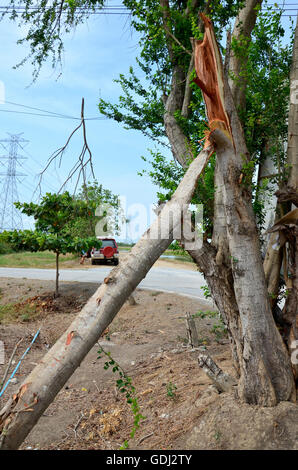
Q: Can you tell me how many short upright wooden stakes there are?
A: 1